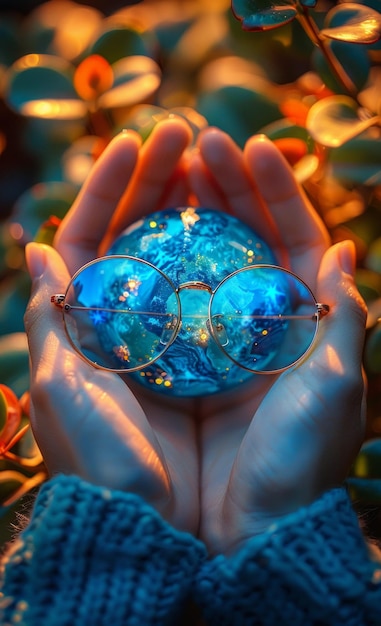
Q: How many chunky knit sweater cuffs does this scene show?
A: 2